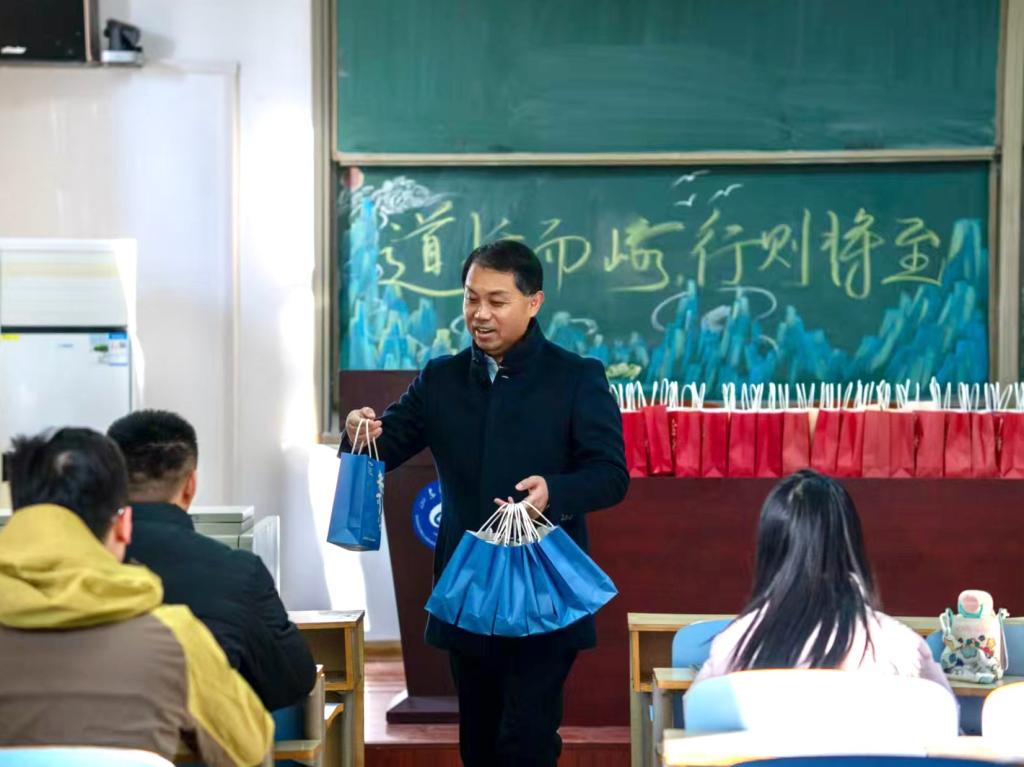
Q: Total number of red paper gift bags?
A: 15